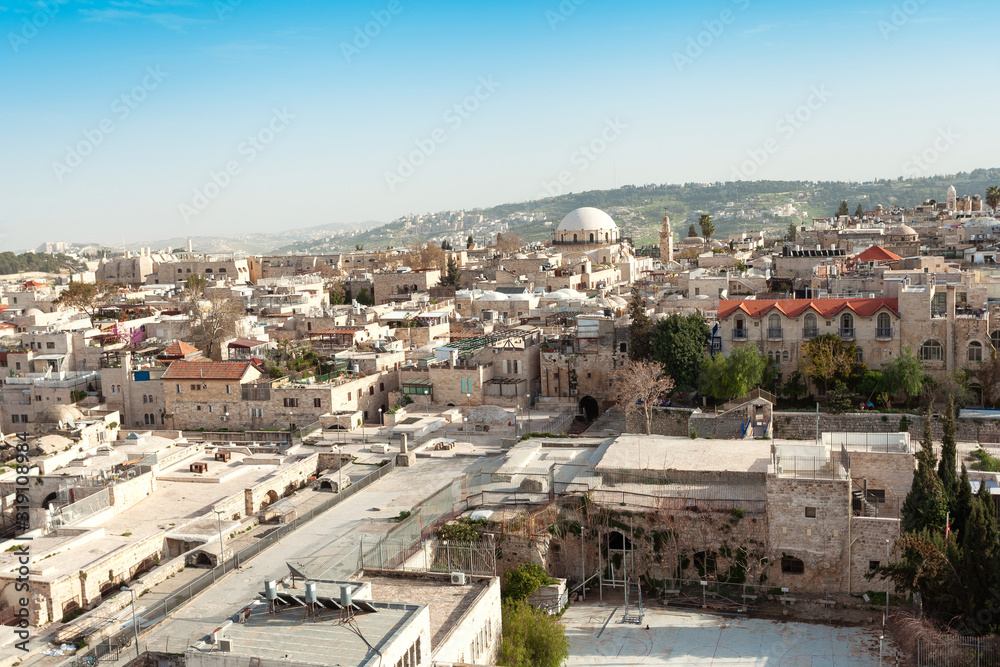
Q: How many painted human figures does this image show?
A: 0